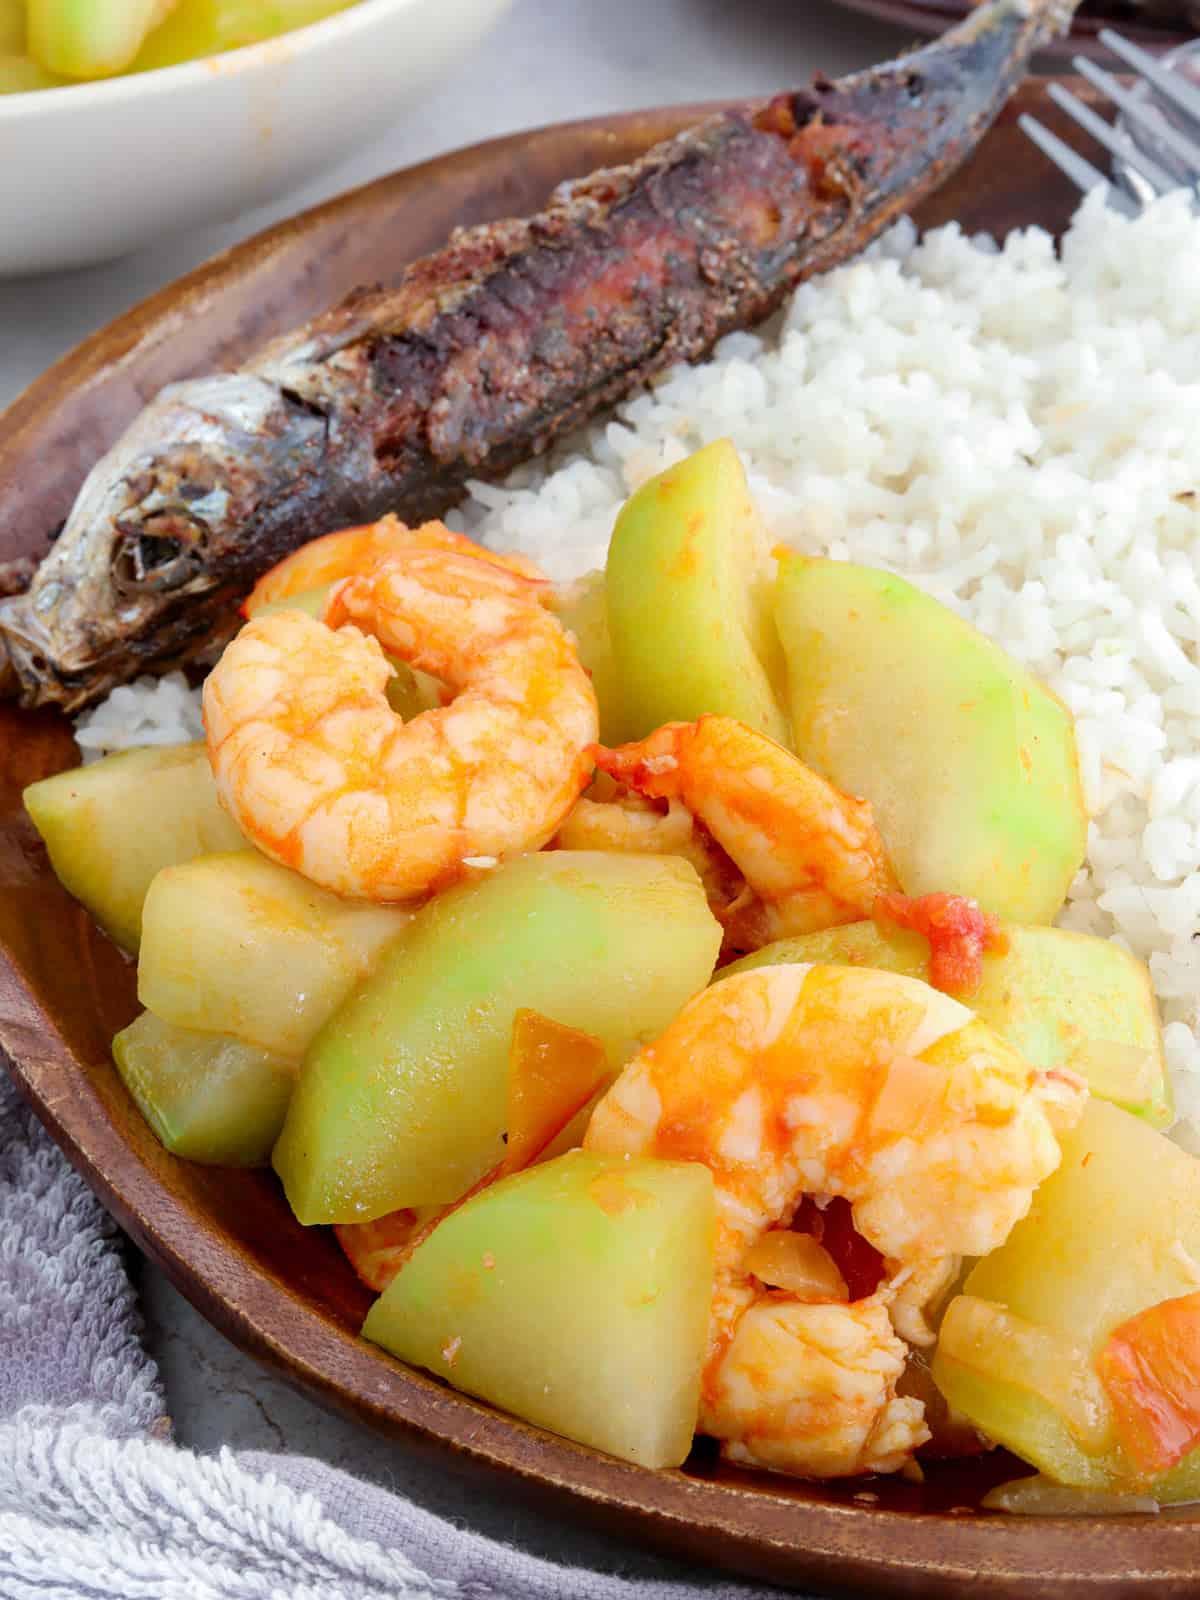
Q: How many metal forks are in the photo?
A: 1